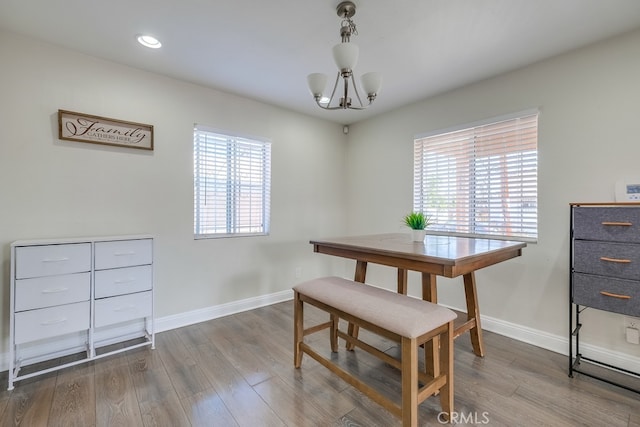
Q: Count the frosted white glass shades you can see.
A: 3